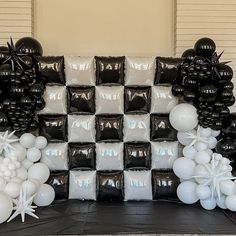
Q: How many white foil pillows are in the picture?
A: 12